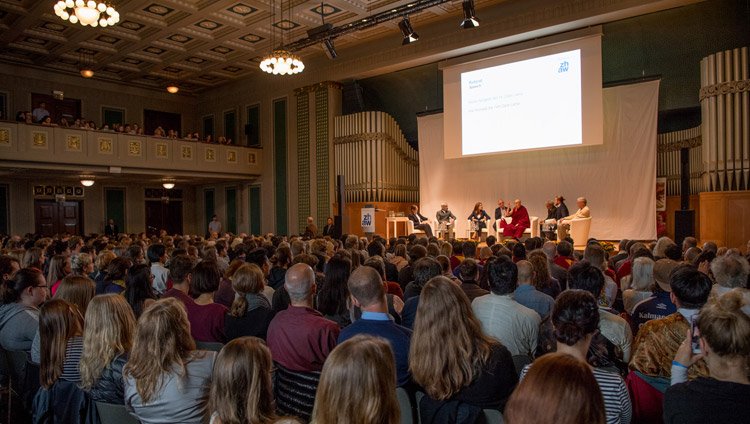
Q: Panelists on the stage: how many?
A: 8